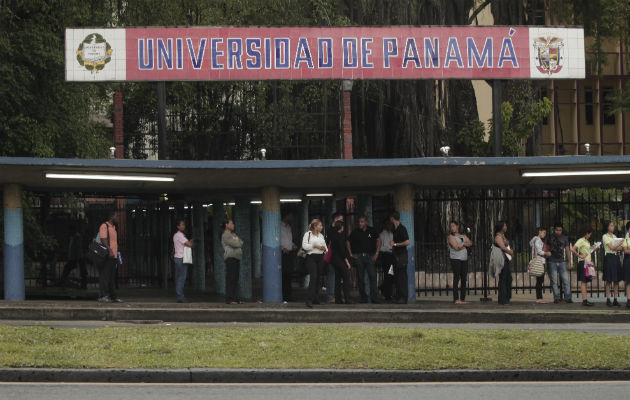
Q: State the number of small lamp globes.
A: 4